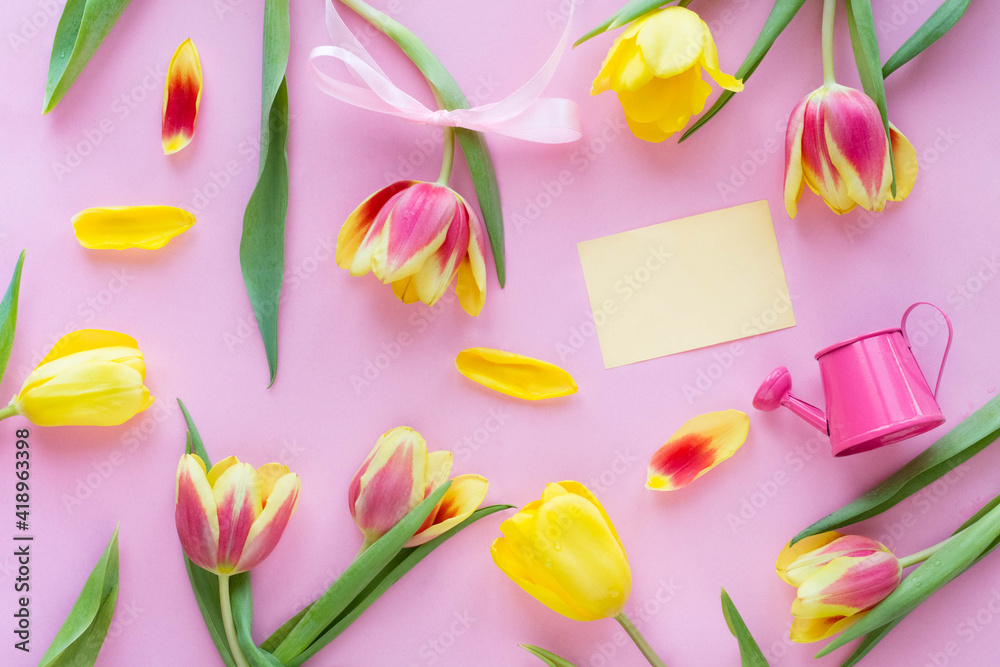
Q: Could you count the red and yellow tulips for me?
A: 5